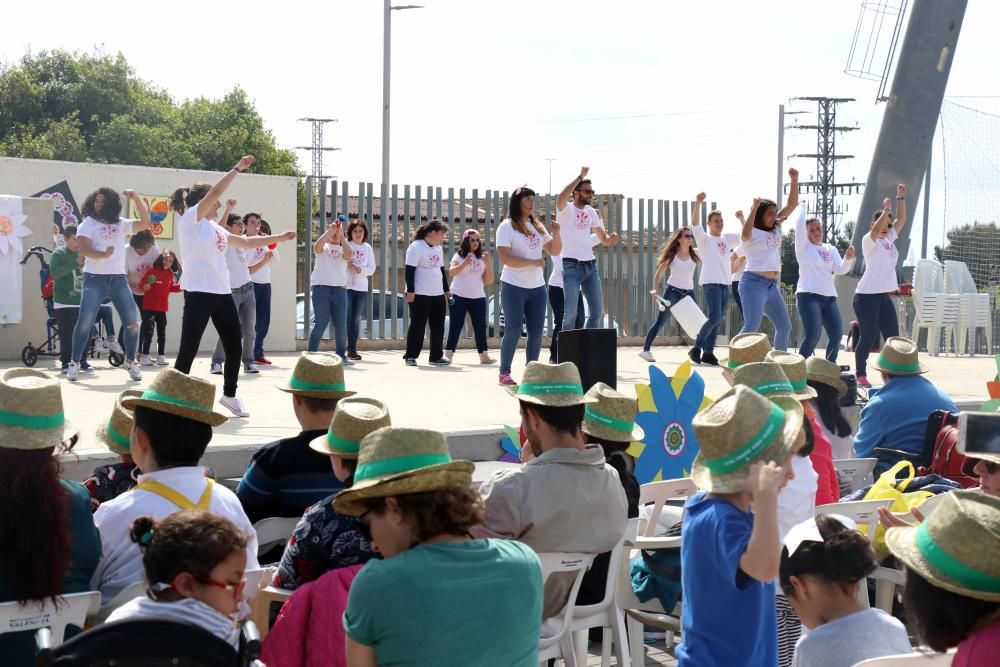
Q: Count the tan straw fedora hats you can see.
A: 15